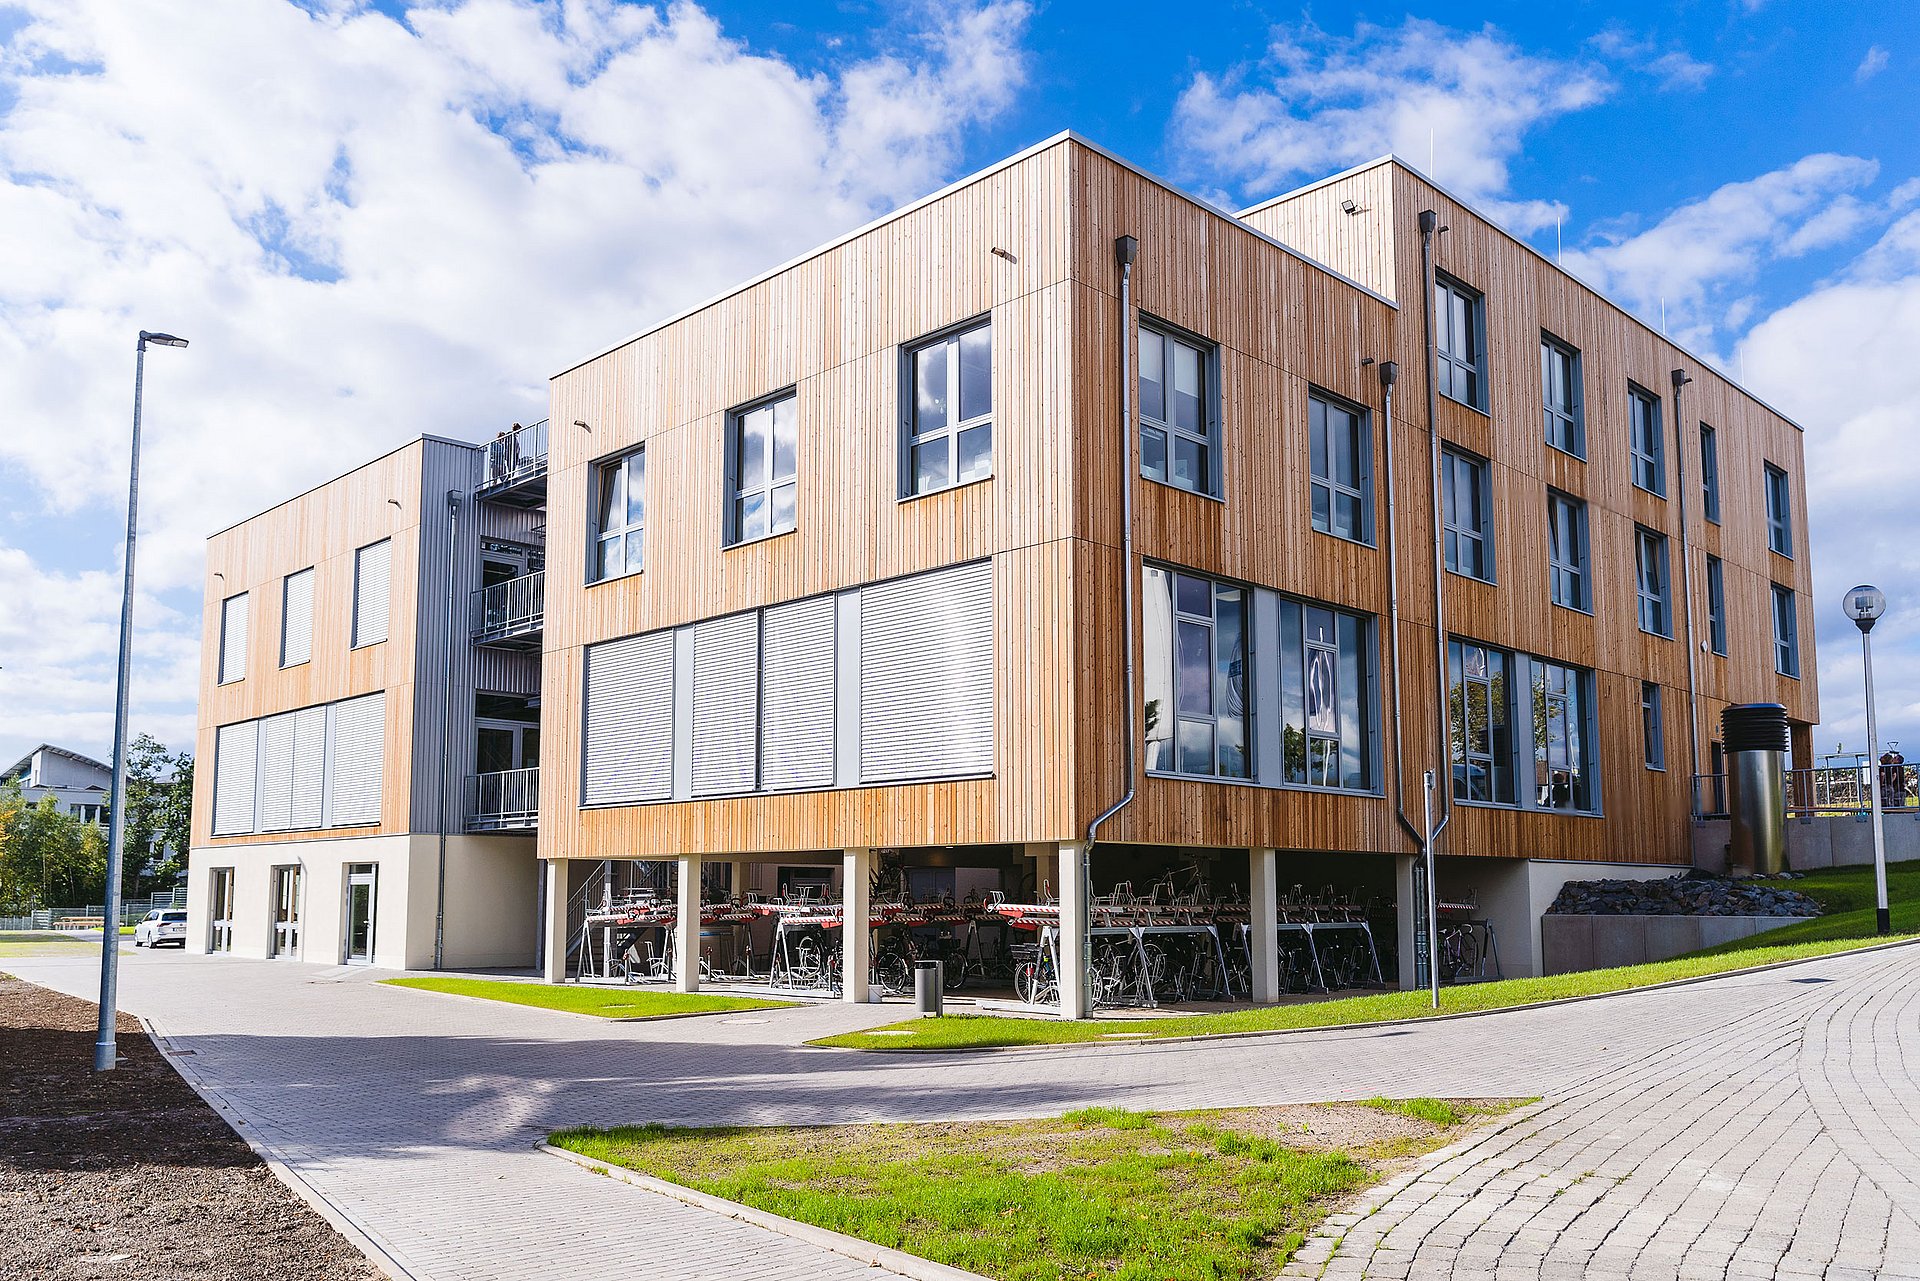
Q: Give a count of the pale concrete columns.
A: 6